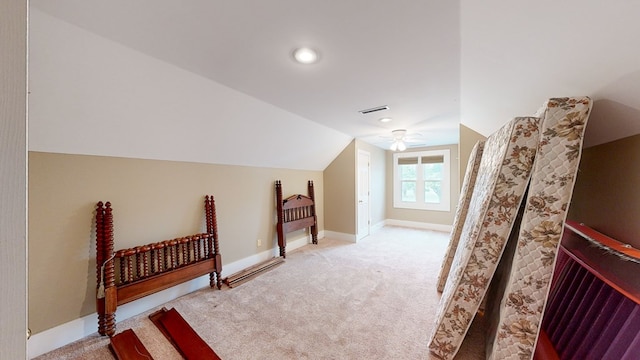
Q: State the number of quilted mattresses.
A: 3